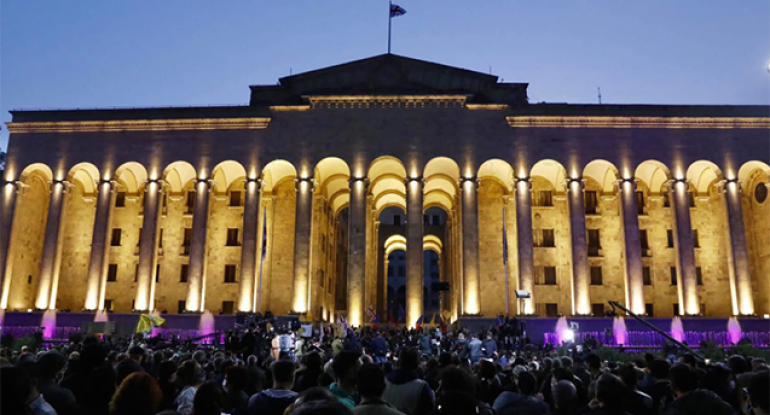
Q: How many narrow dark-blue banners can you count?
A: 2